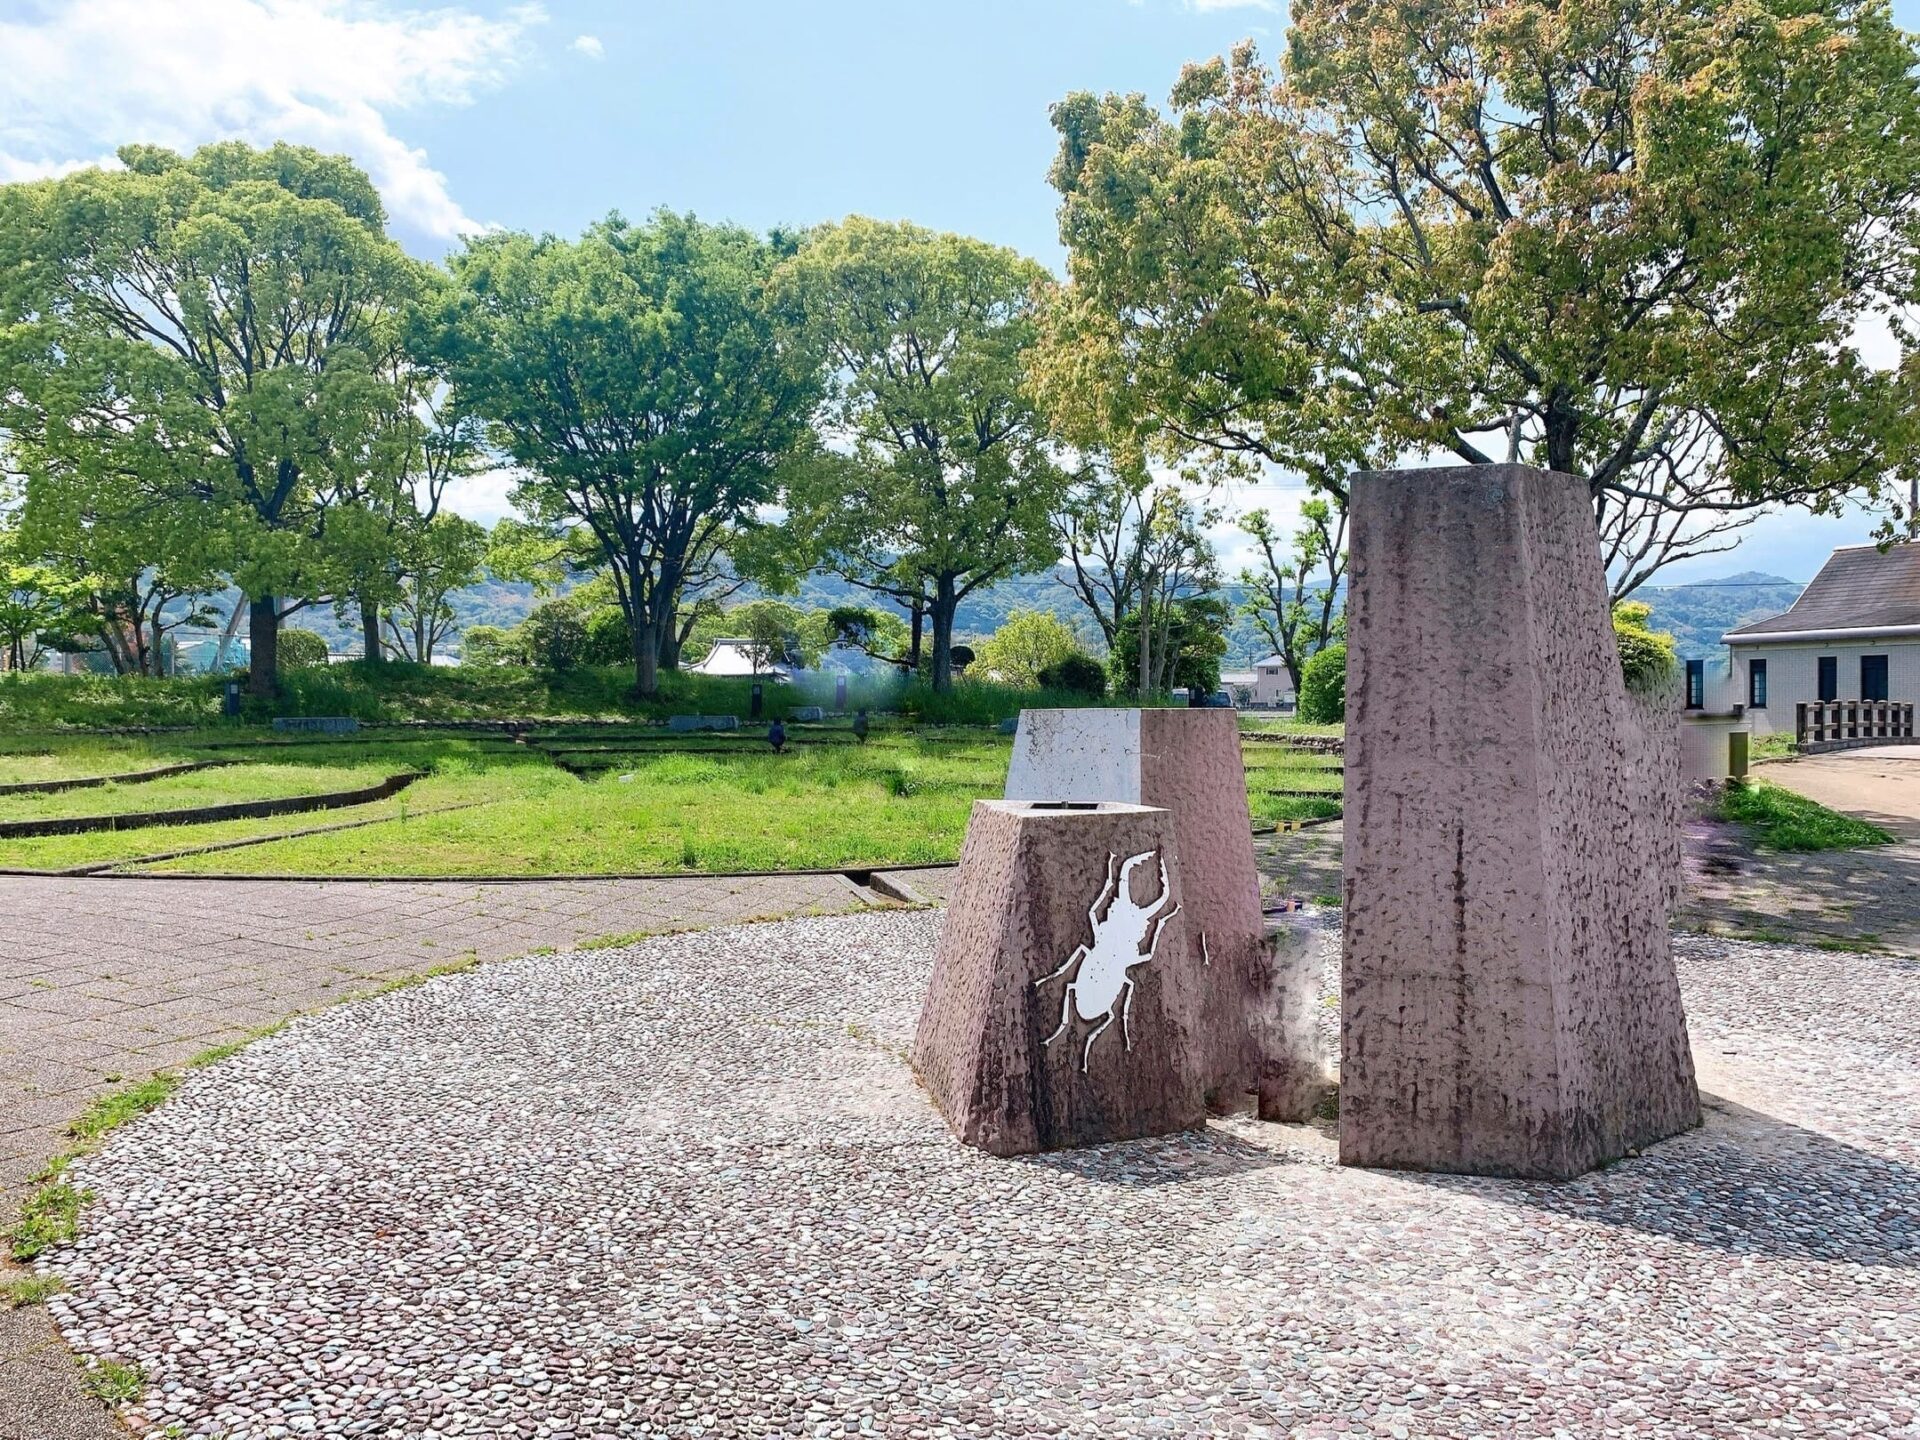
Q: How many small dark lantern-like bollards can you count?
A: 3